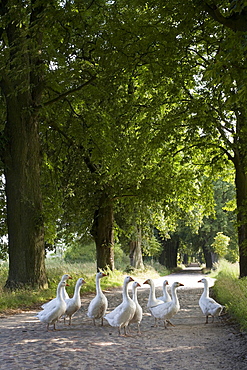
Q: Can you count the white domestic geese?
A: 10